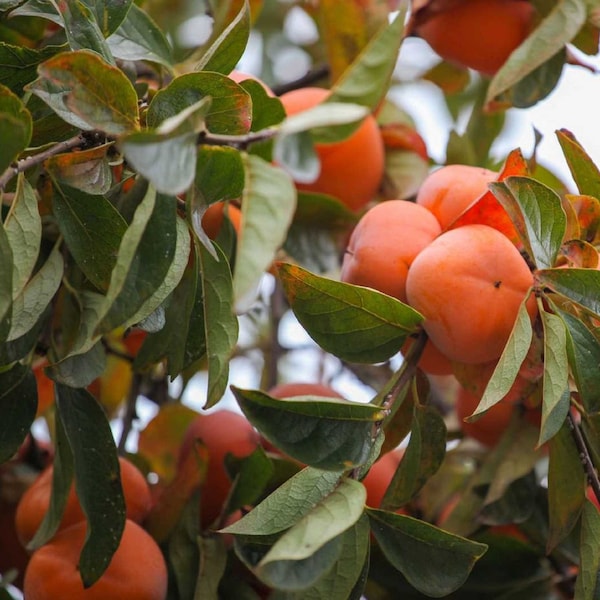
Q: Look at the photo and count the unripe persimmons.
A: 0